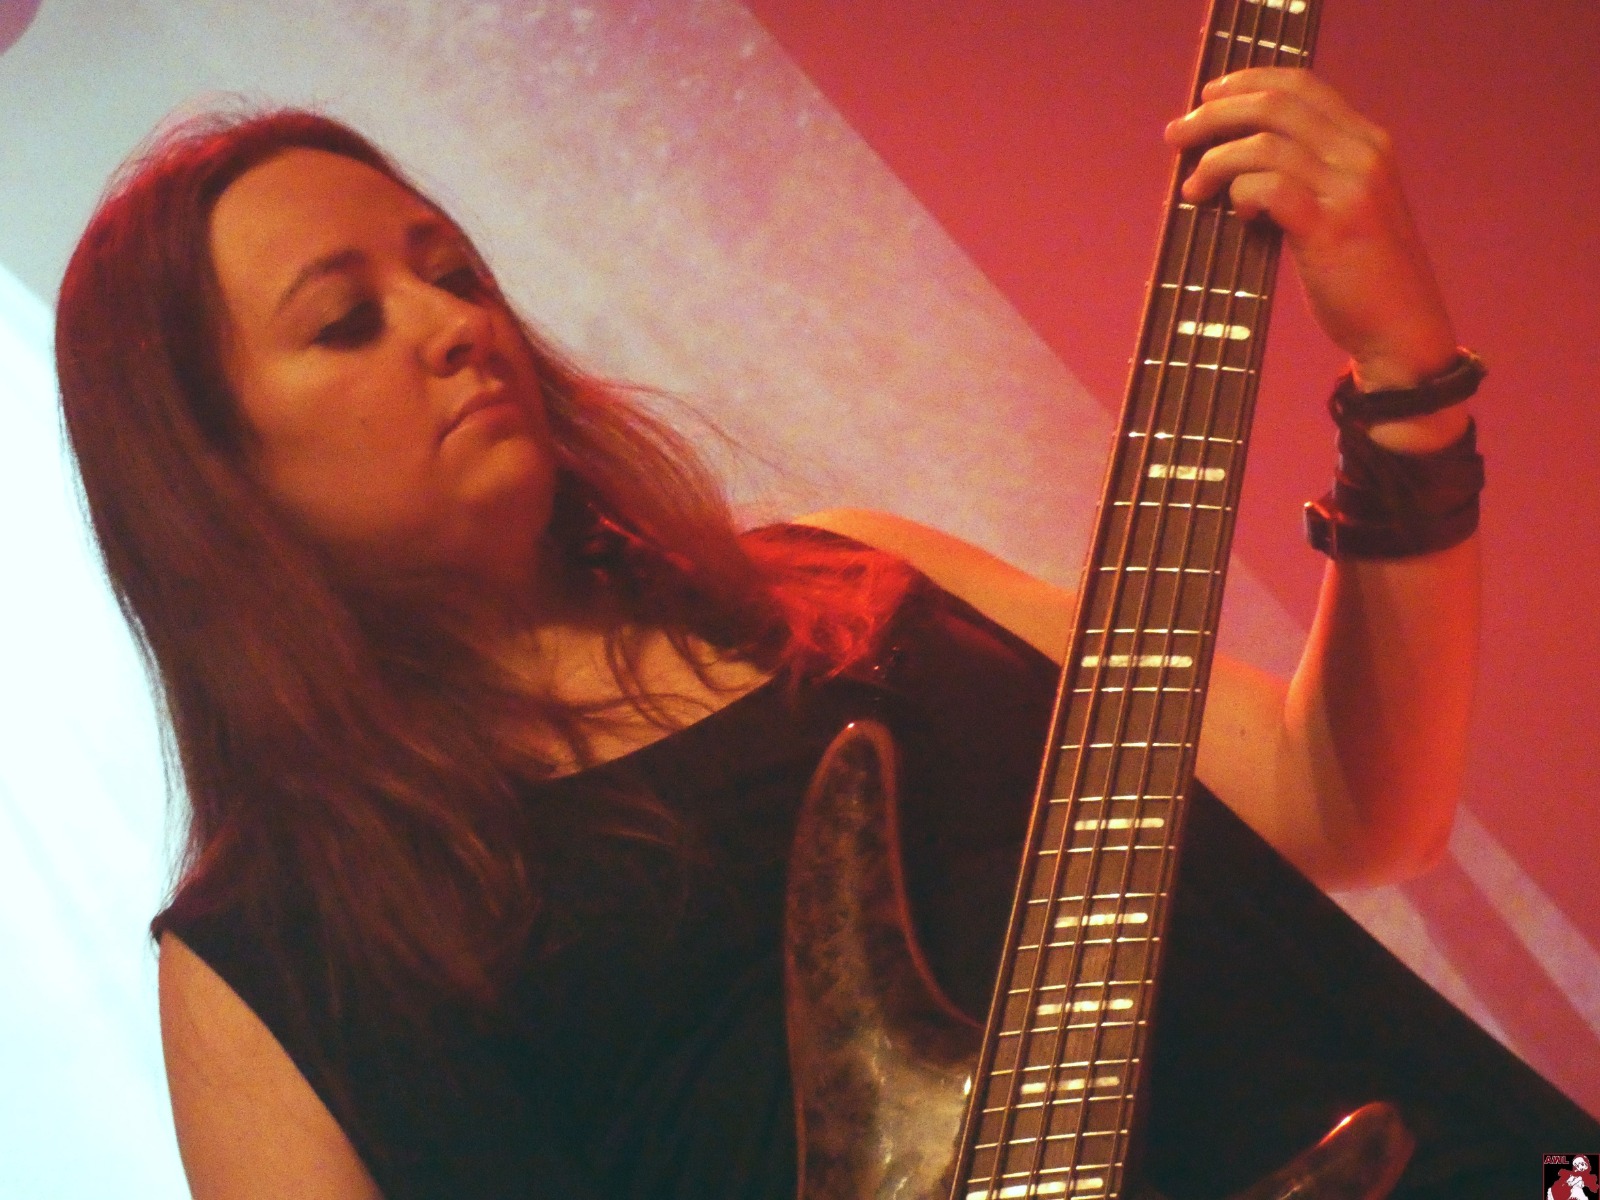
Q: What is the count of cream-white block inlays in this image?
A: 9